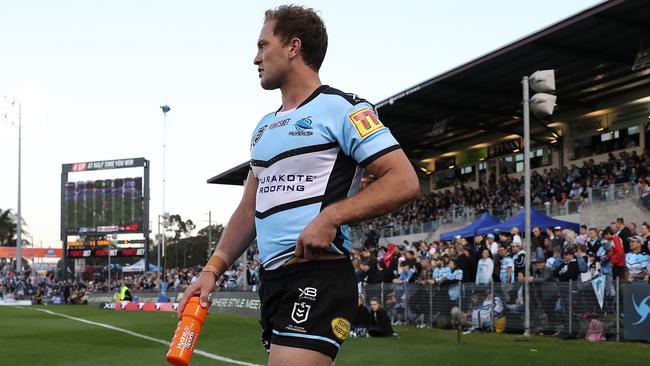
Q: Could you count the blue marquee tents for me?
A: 2